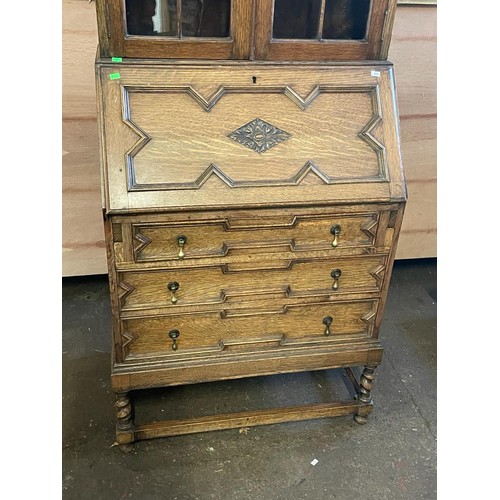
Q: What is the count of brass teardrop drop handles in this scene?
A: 6